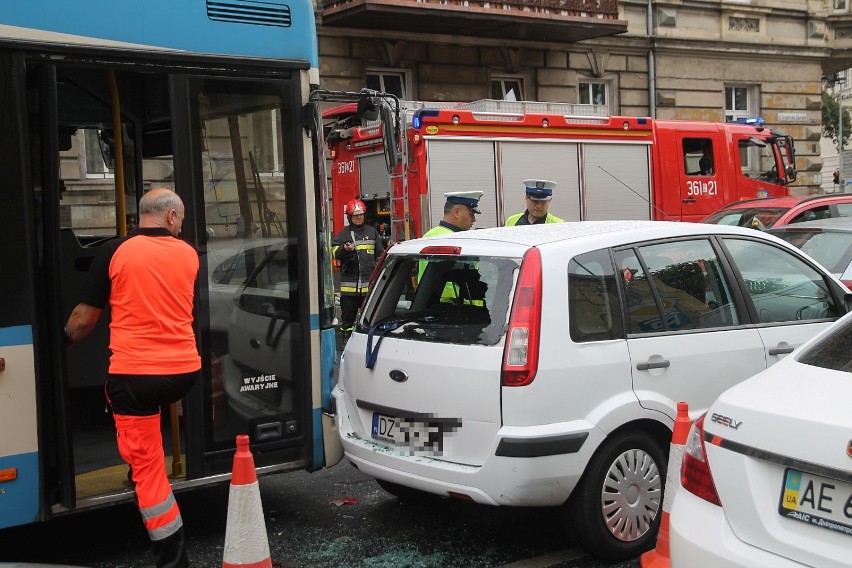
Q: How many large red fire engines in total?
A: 1